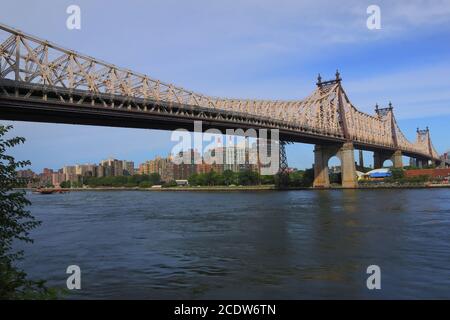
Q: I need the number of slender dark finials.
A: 6